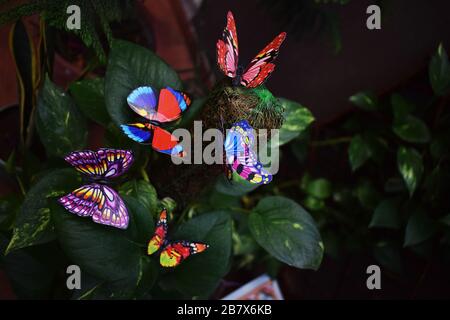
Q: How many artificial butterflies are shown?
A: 5